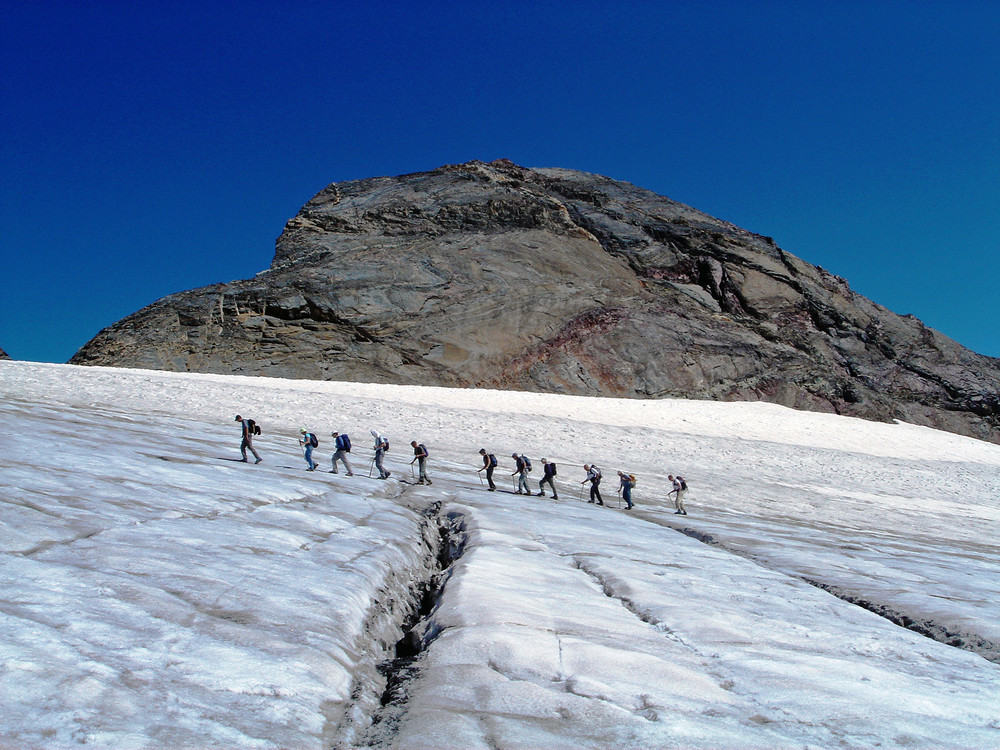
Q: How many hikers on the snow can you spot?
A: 11